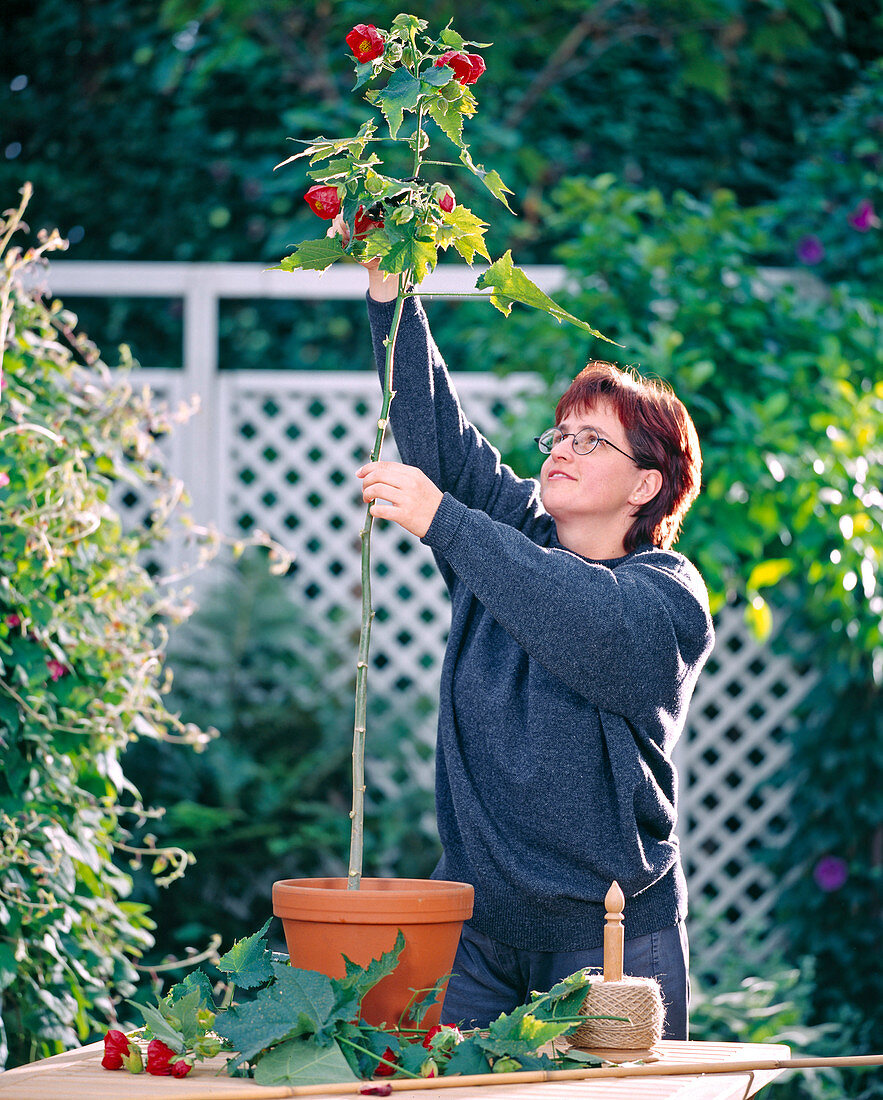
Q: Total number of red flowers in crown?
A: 5